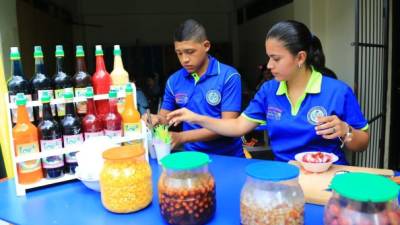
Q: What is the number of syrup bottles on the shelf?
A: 12